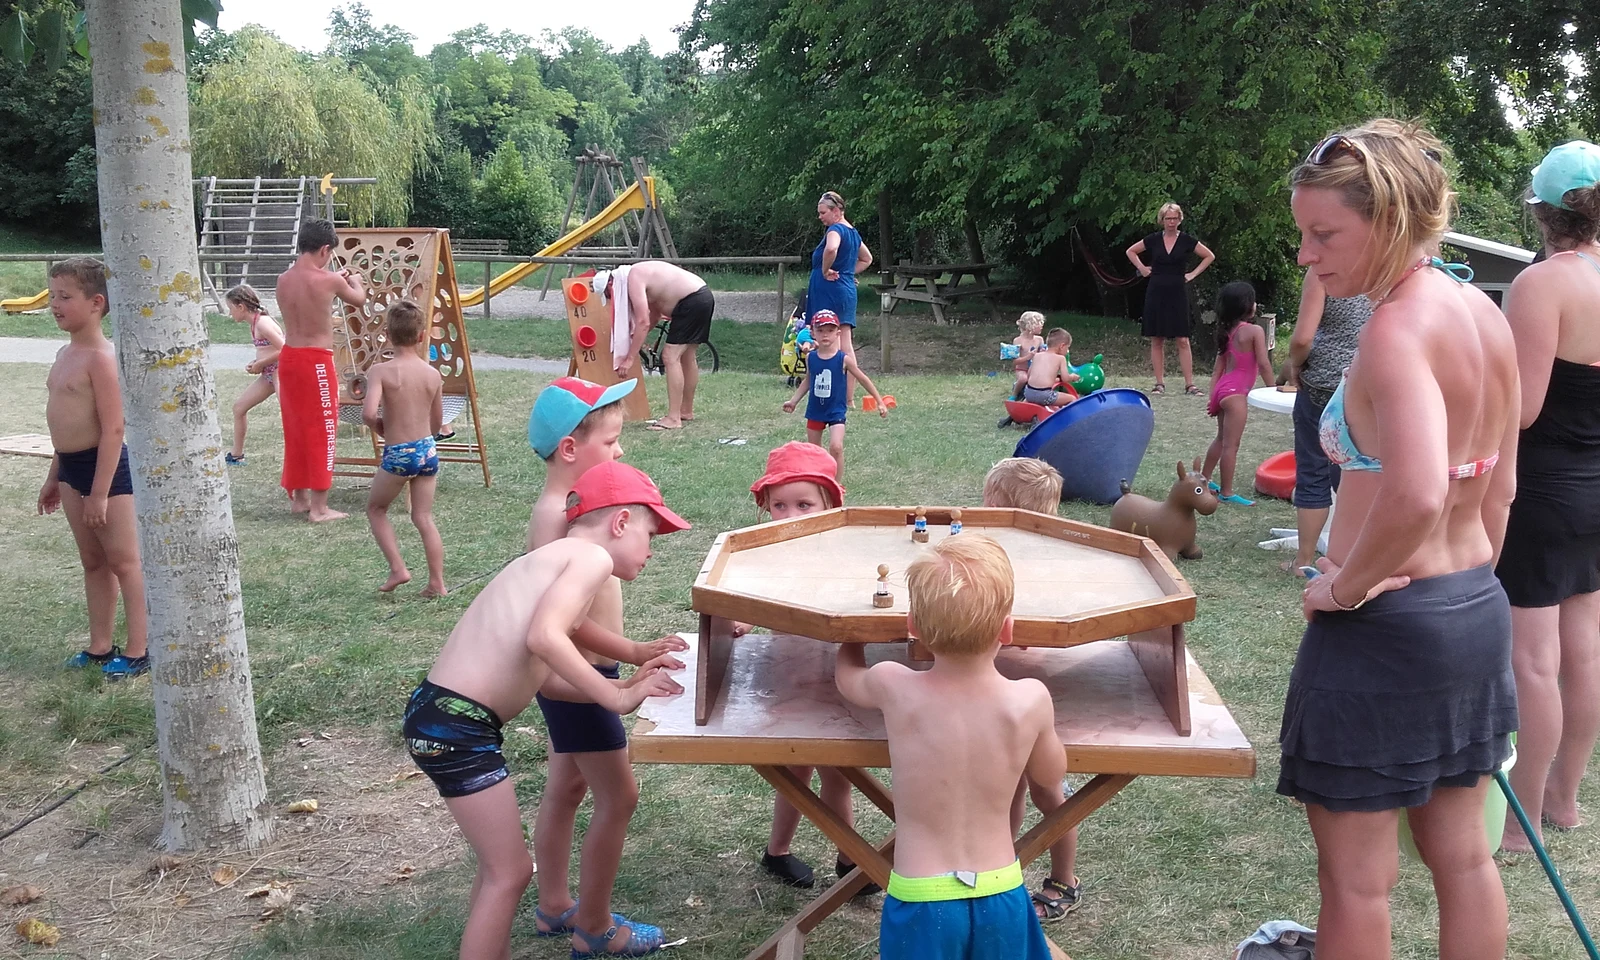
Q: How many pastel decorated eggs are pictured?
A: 0